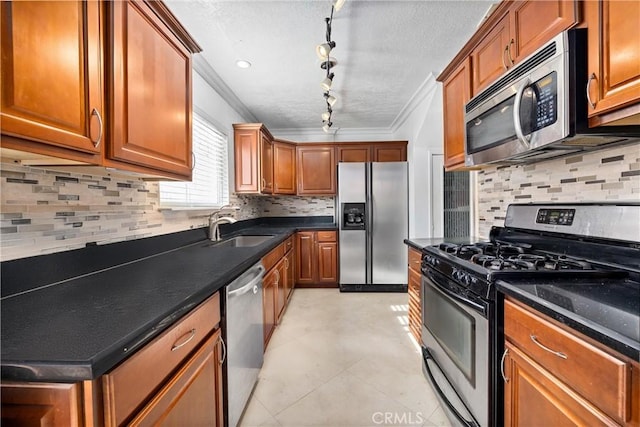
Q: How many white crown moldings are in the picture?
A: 3